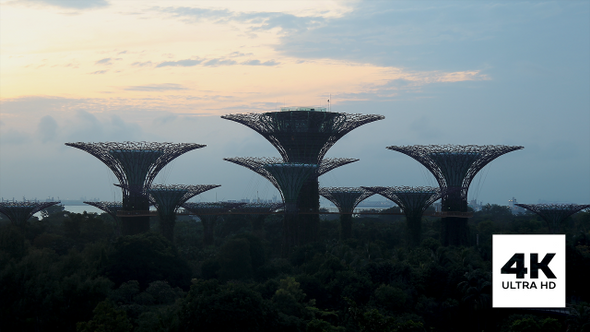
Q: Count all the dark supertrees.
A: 12